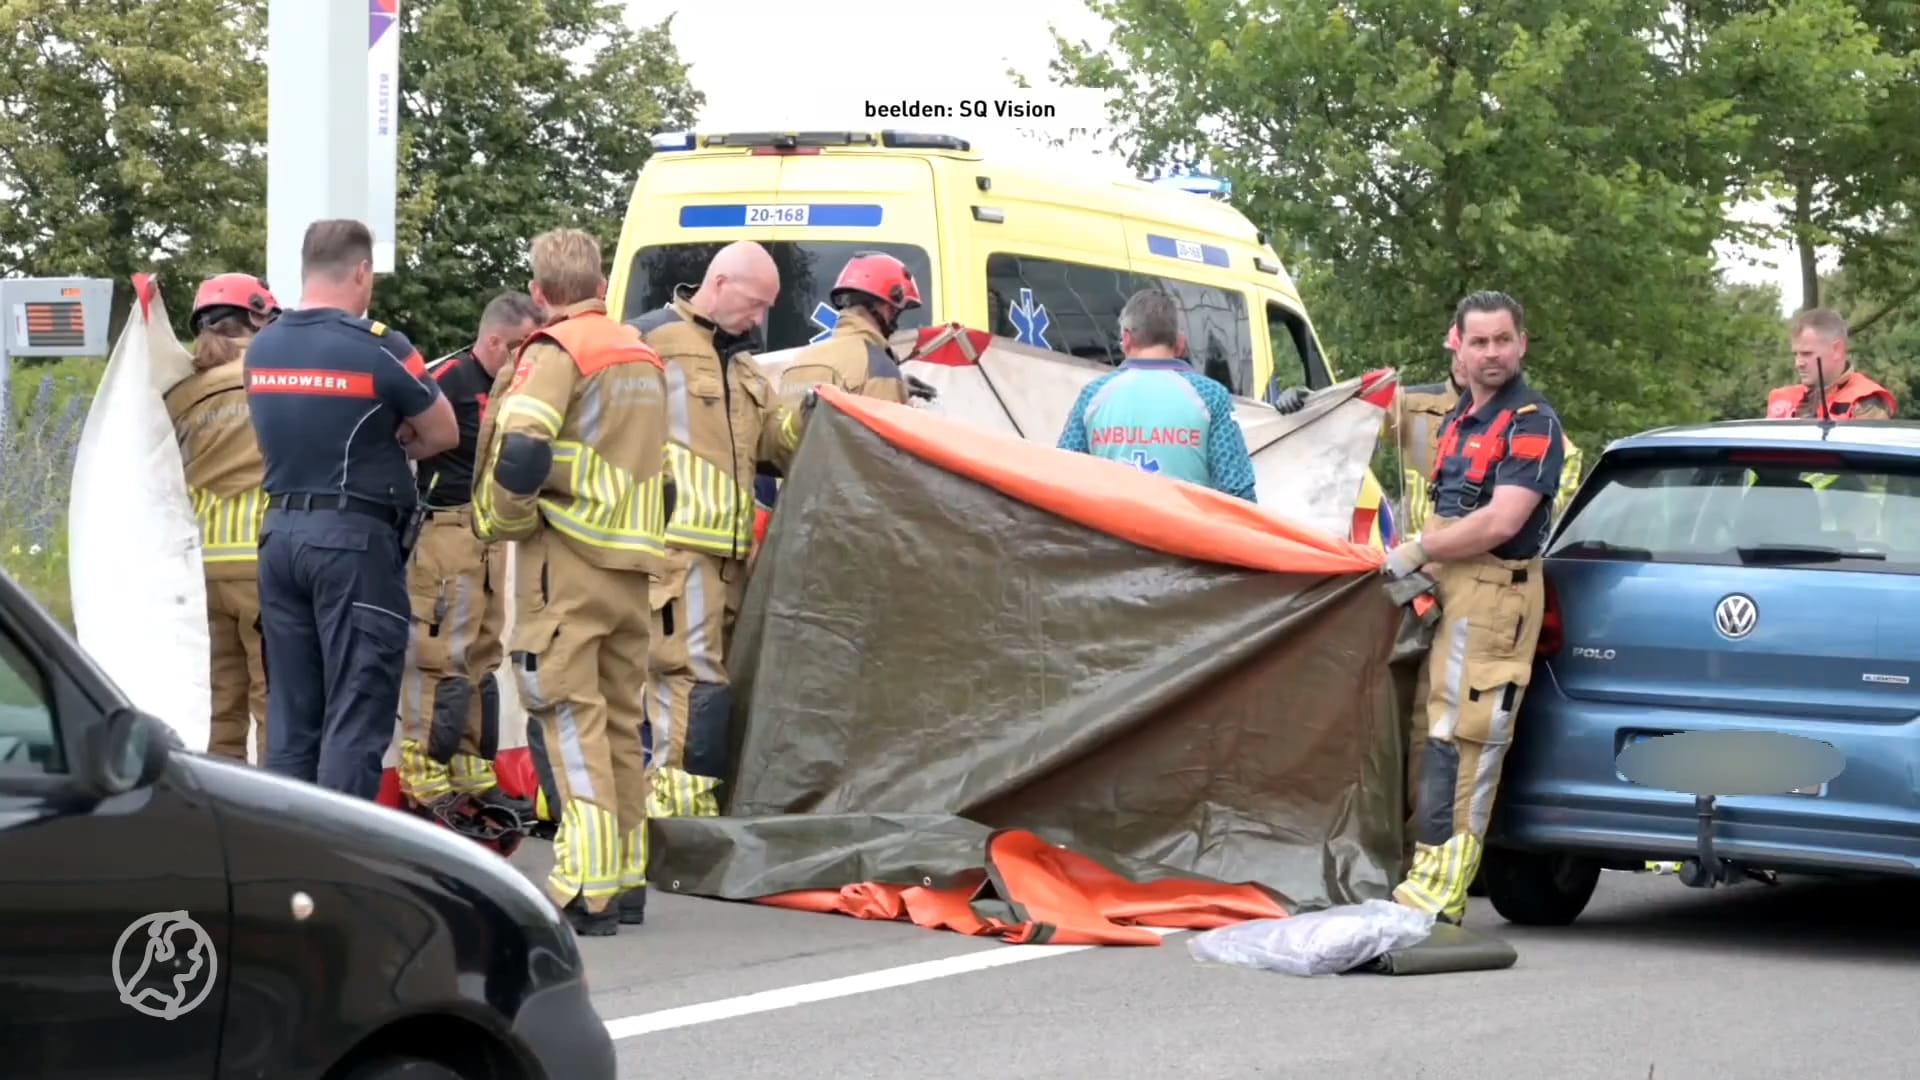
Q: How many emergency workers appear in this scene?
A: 10